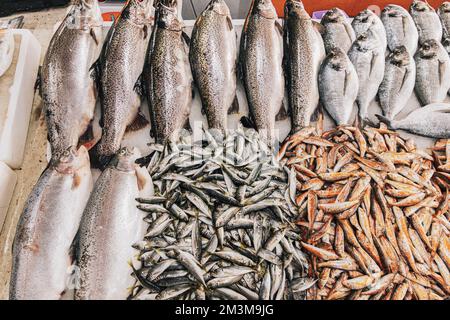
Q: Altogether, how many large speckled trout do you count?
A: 8